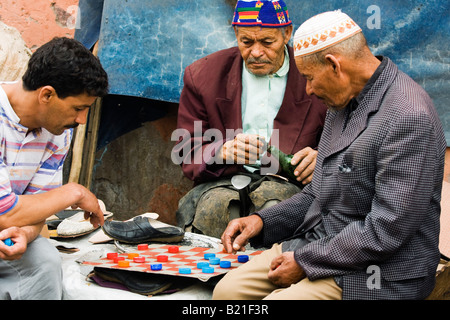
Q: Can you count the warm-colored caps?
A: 8